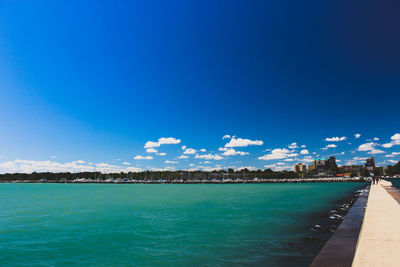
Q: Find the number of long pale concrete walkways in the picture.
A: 1